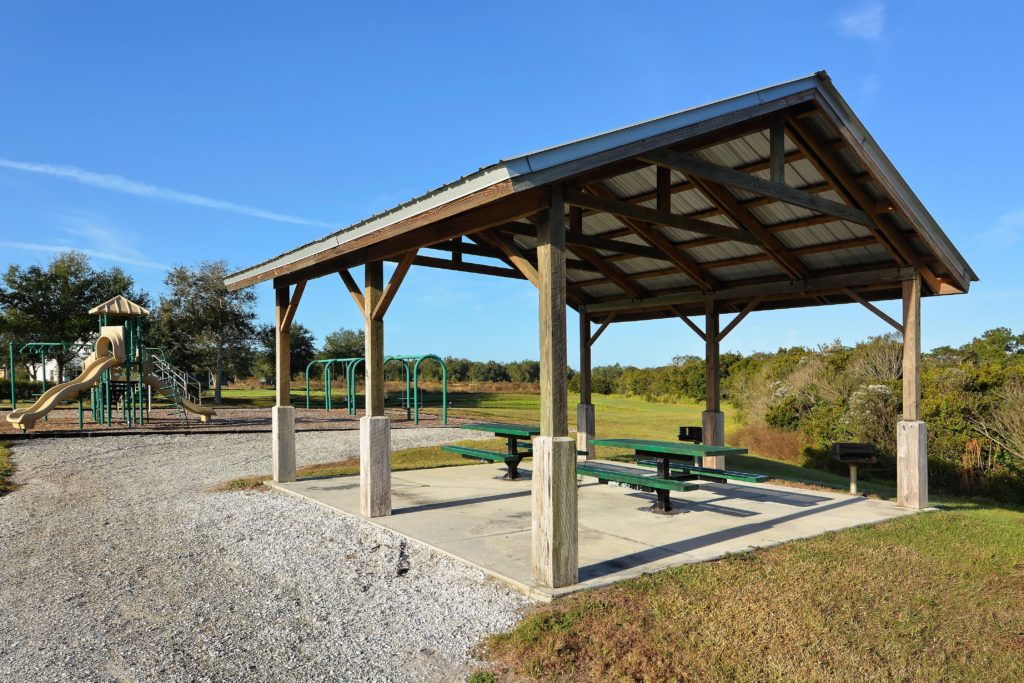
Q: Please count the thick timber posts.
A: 6